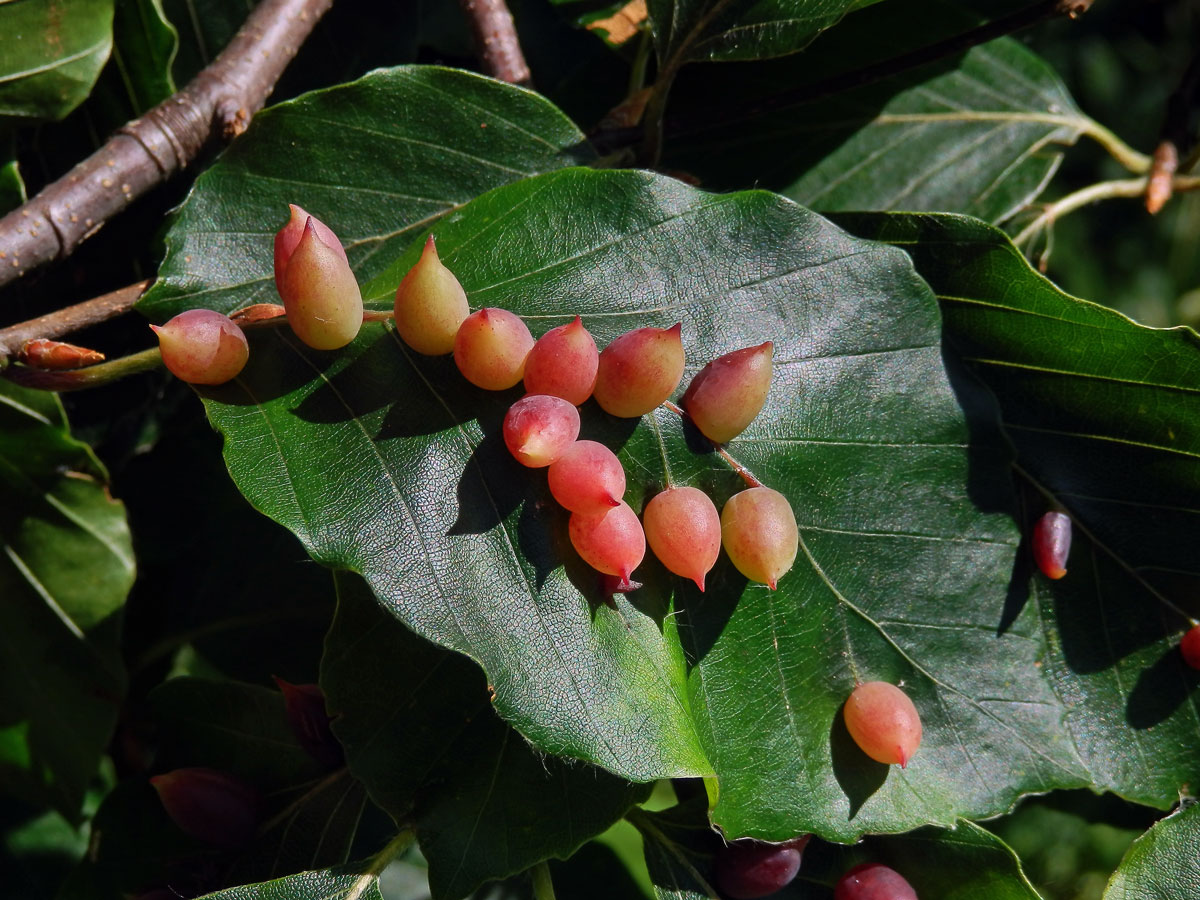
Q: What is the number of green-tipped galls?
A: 0